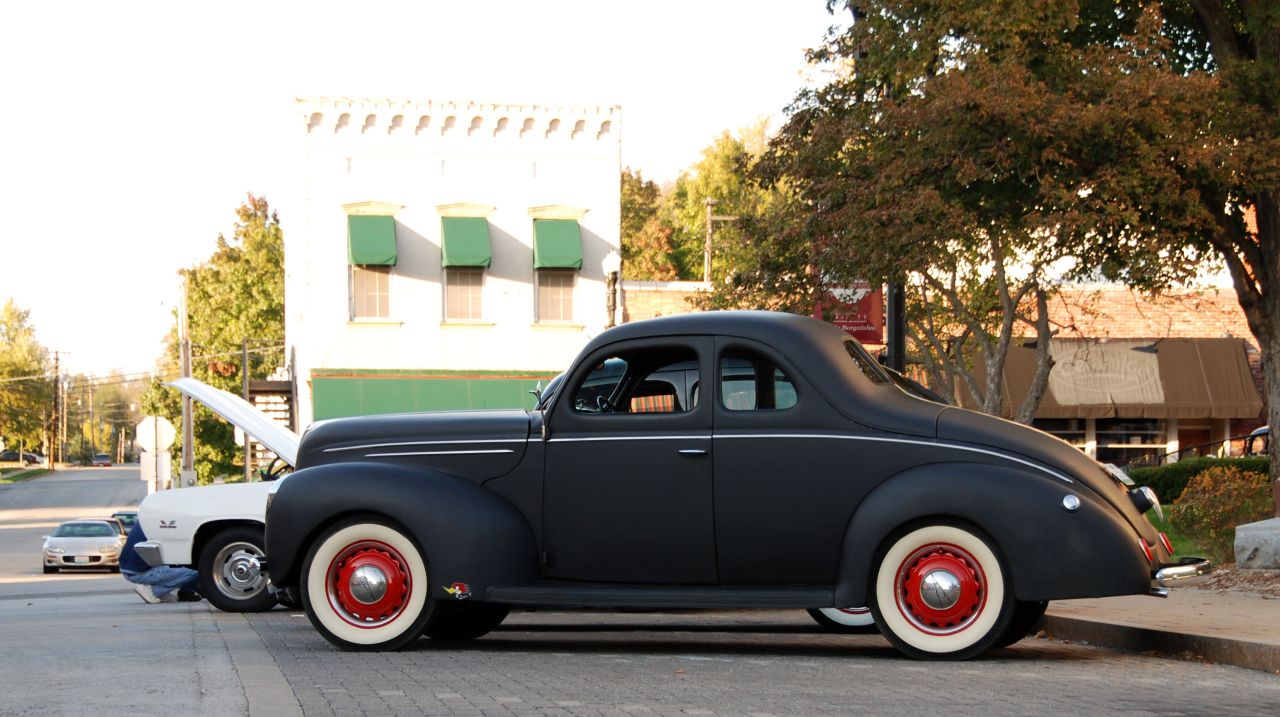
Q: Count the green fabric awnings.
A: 3